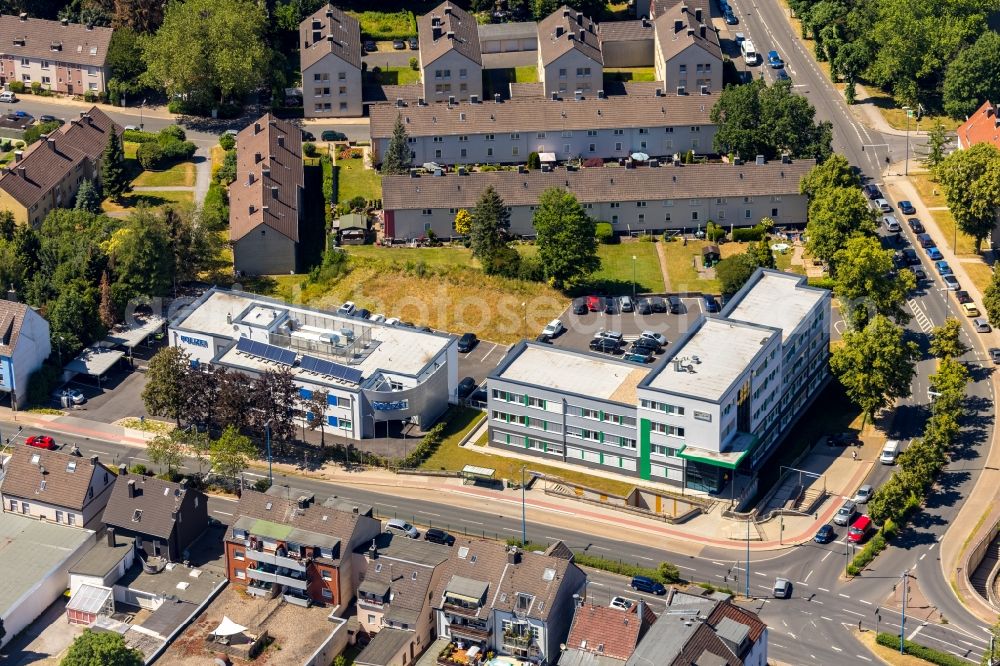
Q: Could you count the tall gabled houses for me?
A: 4